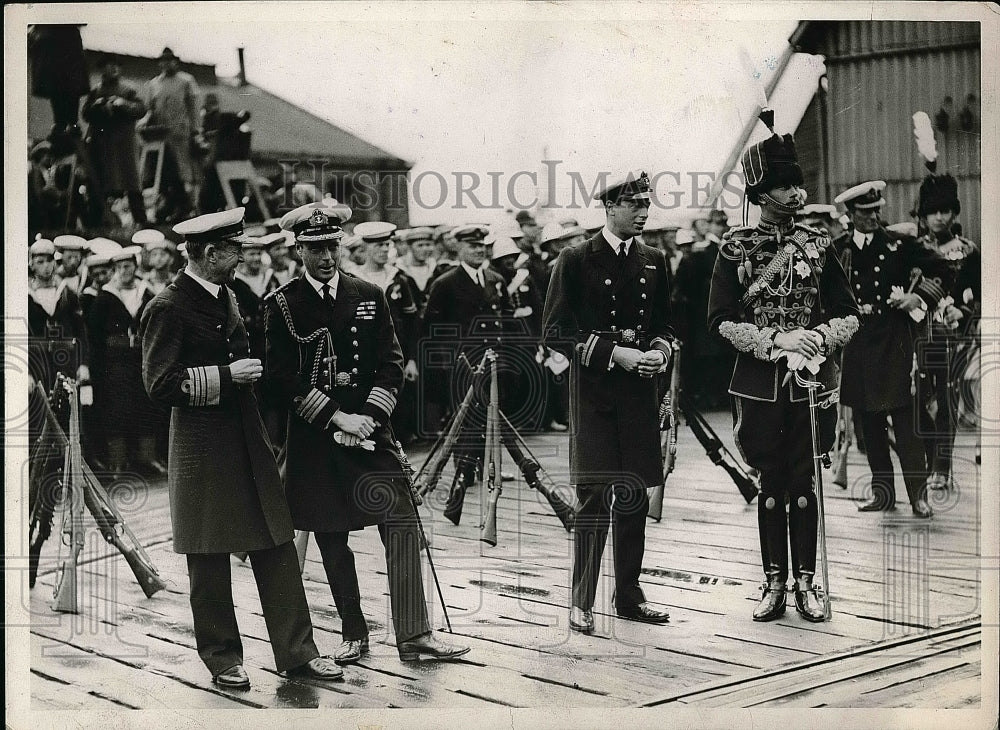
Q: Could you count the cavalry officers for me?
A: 2